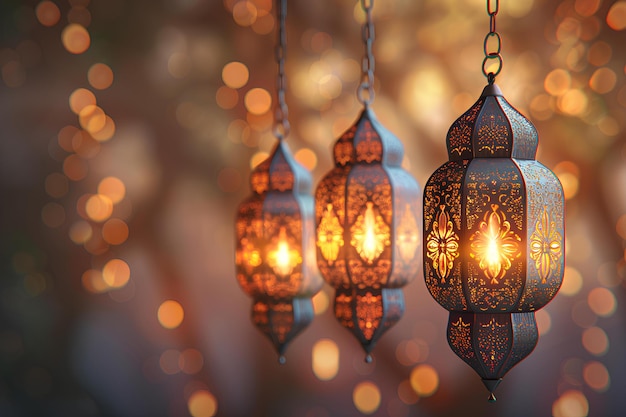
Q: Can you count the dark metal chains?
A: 3